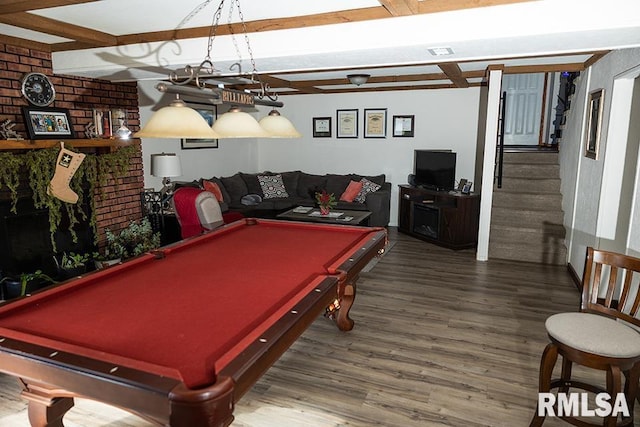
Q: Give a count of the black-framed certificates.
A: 4